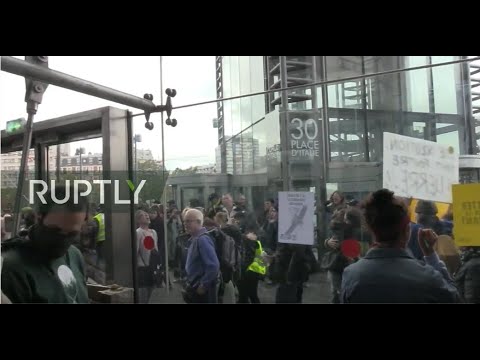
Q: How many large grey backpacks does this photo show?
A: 1